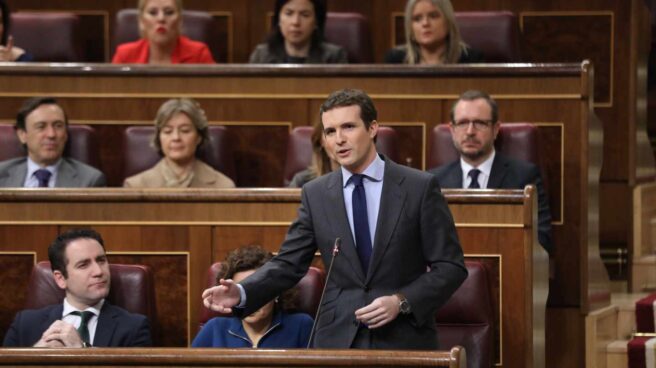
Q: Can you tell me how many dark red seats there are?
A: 11